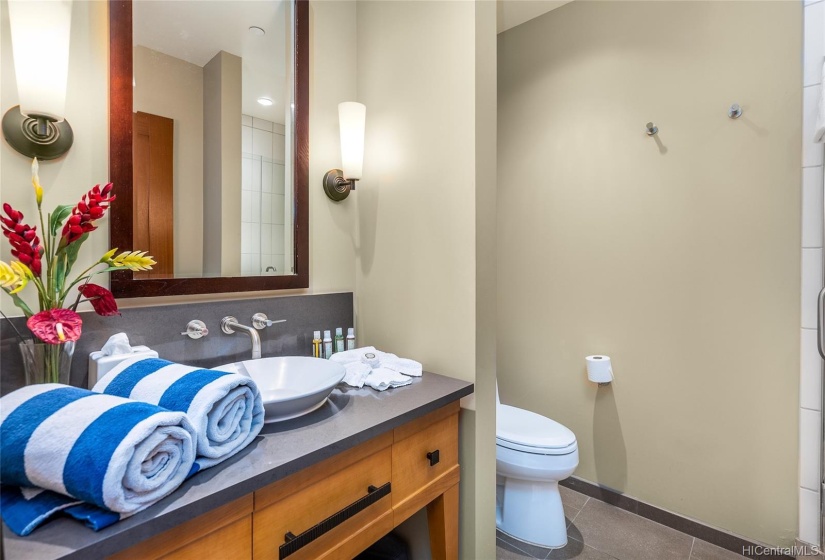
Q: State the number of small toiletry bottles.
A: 4